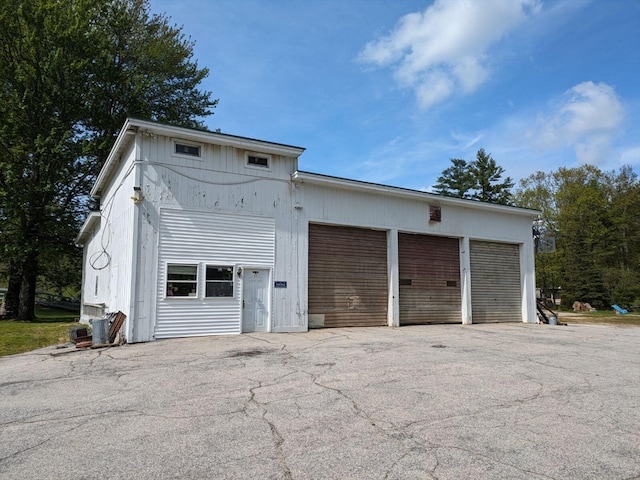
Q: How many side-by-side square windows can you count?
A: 2